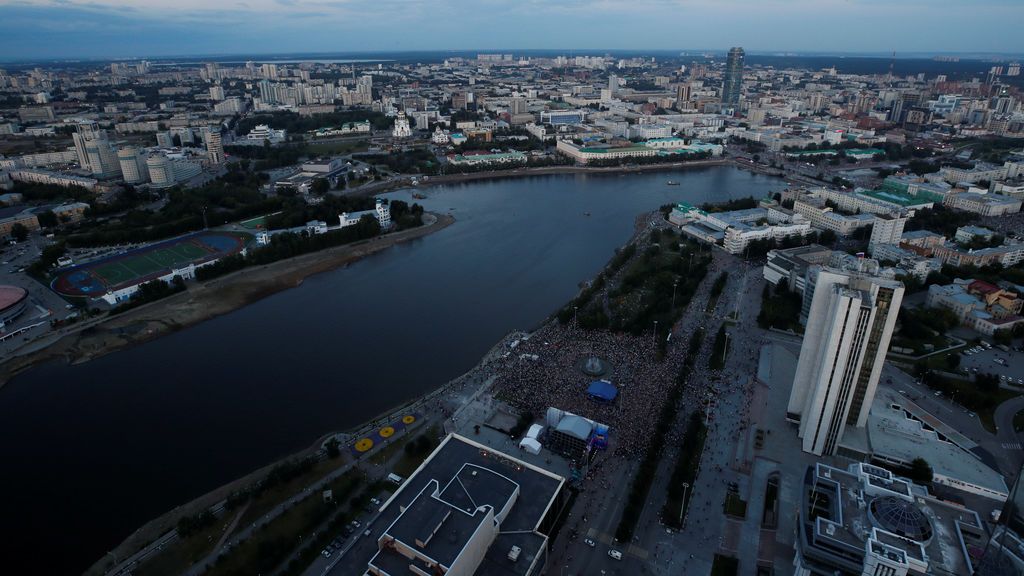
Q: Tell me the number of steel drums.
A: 0